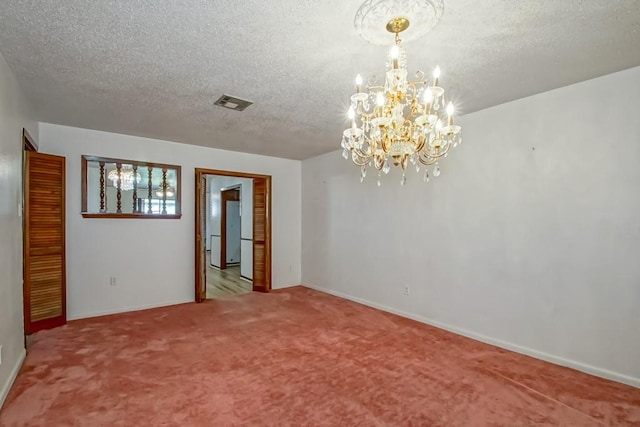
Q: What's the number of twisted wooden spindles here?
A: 5